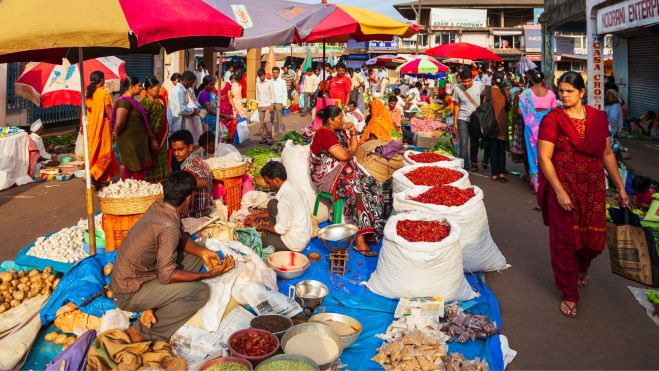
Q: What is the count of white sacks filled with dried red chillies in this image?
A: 4